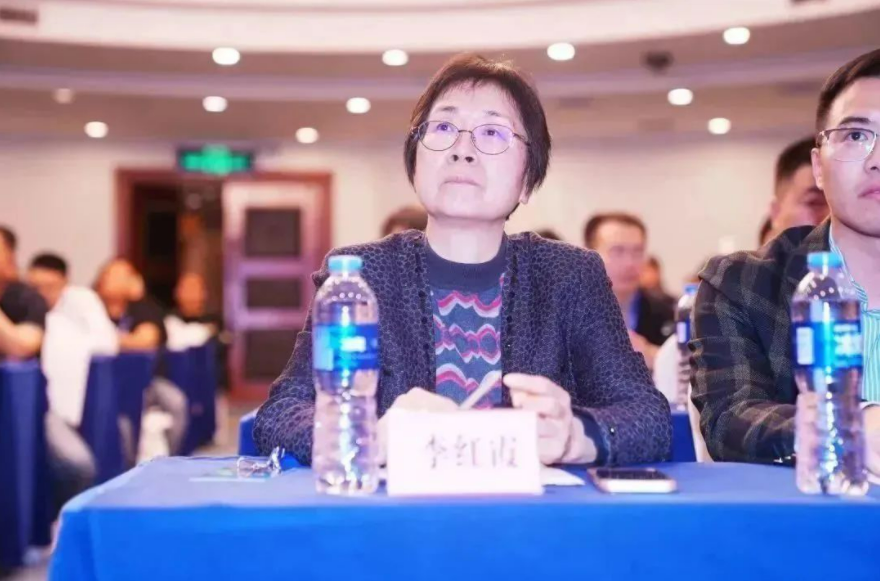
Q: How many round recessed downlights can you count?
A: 11